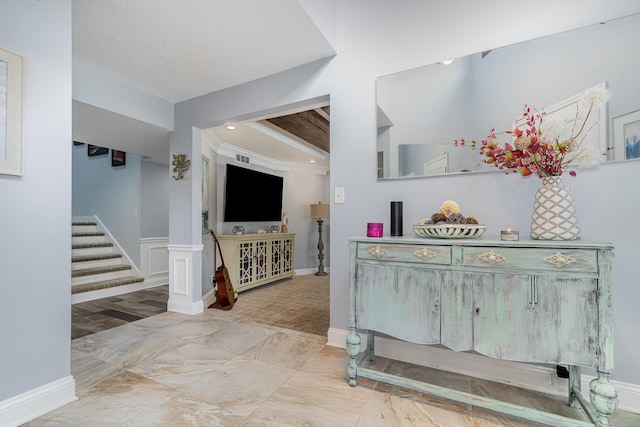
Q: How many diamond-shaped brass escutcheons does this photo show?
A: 4